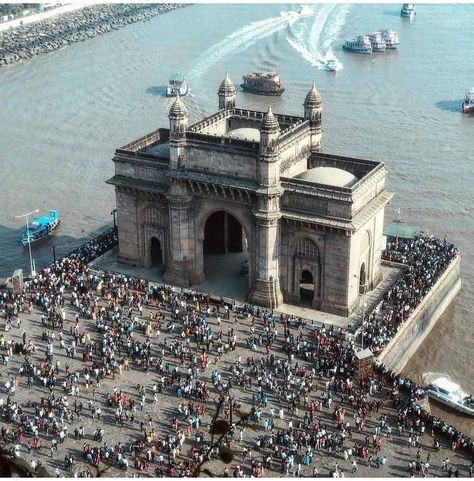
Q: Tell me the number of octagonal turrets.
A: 4